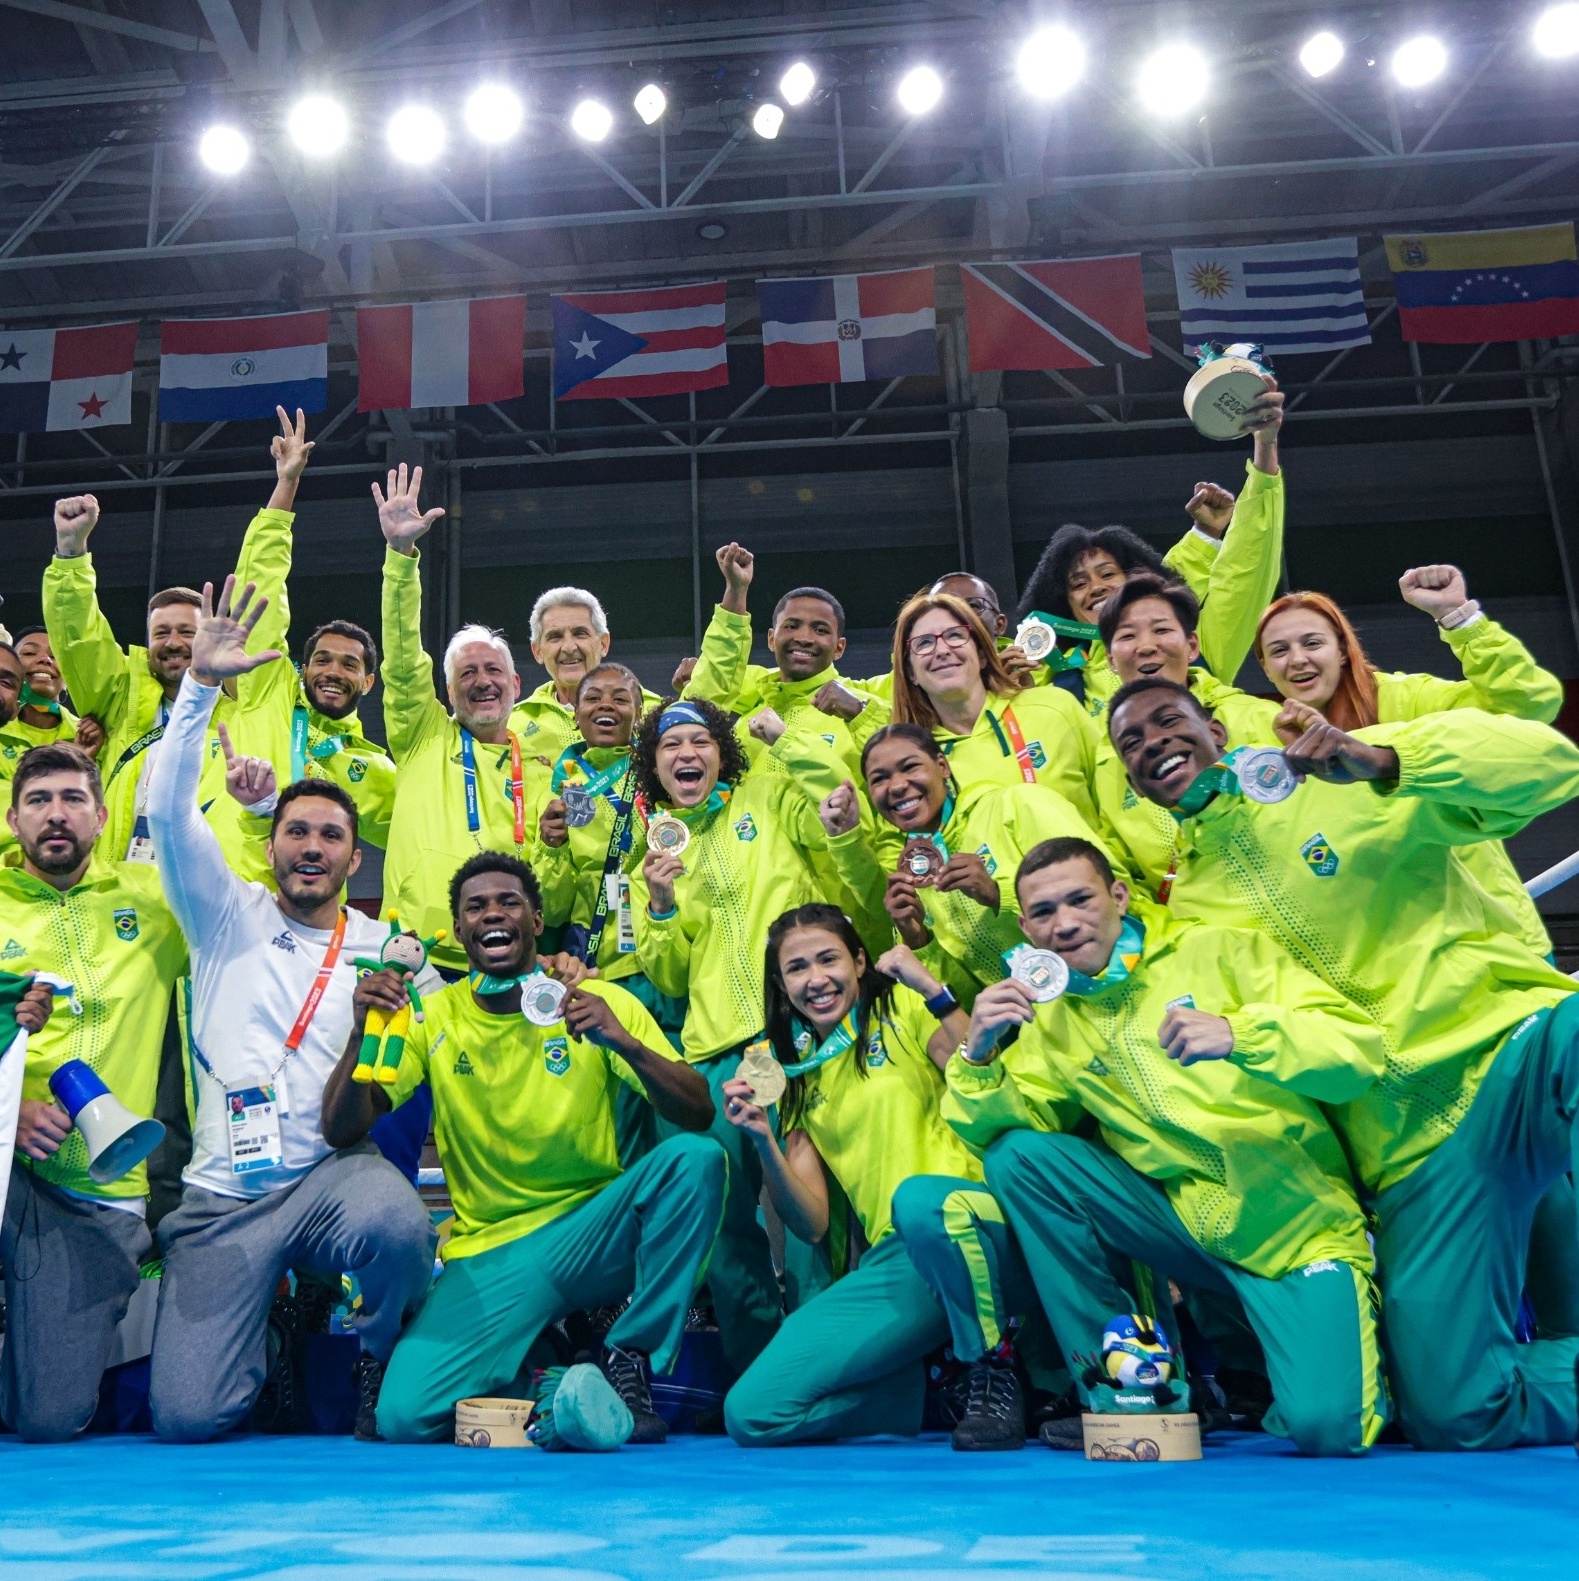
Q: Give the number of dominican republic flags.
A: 1